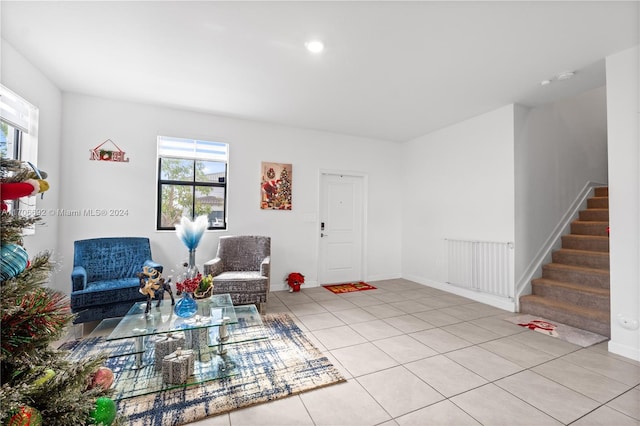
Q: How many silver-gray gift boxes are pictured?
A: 3